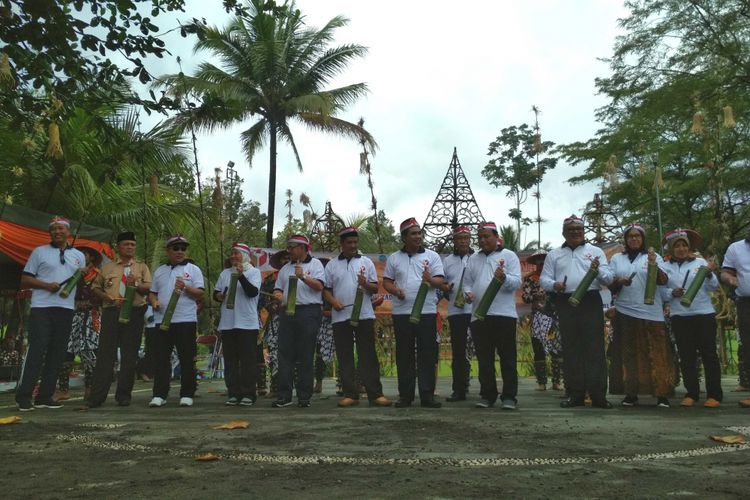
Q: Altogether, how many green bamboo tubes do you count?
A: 12